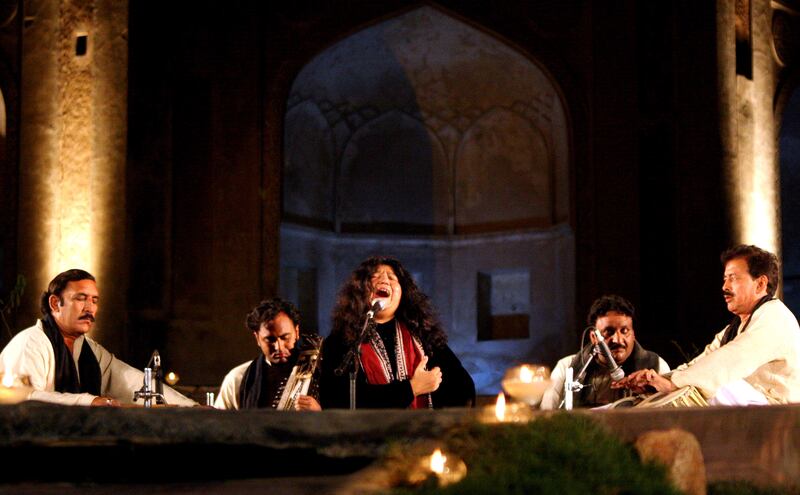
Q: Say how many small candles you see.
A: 5